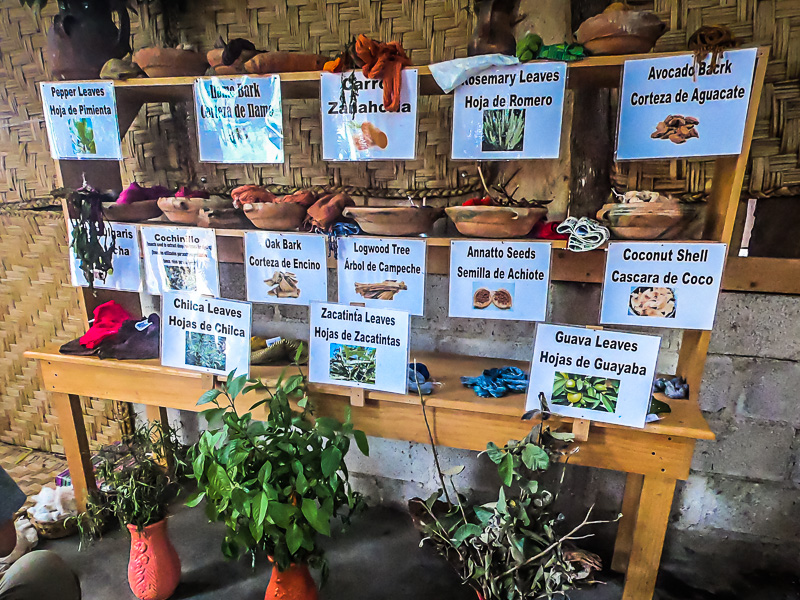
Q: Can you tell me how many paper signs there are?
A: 14